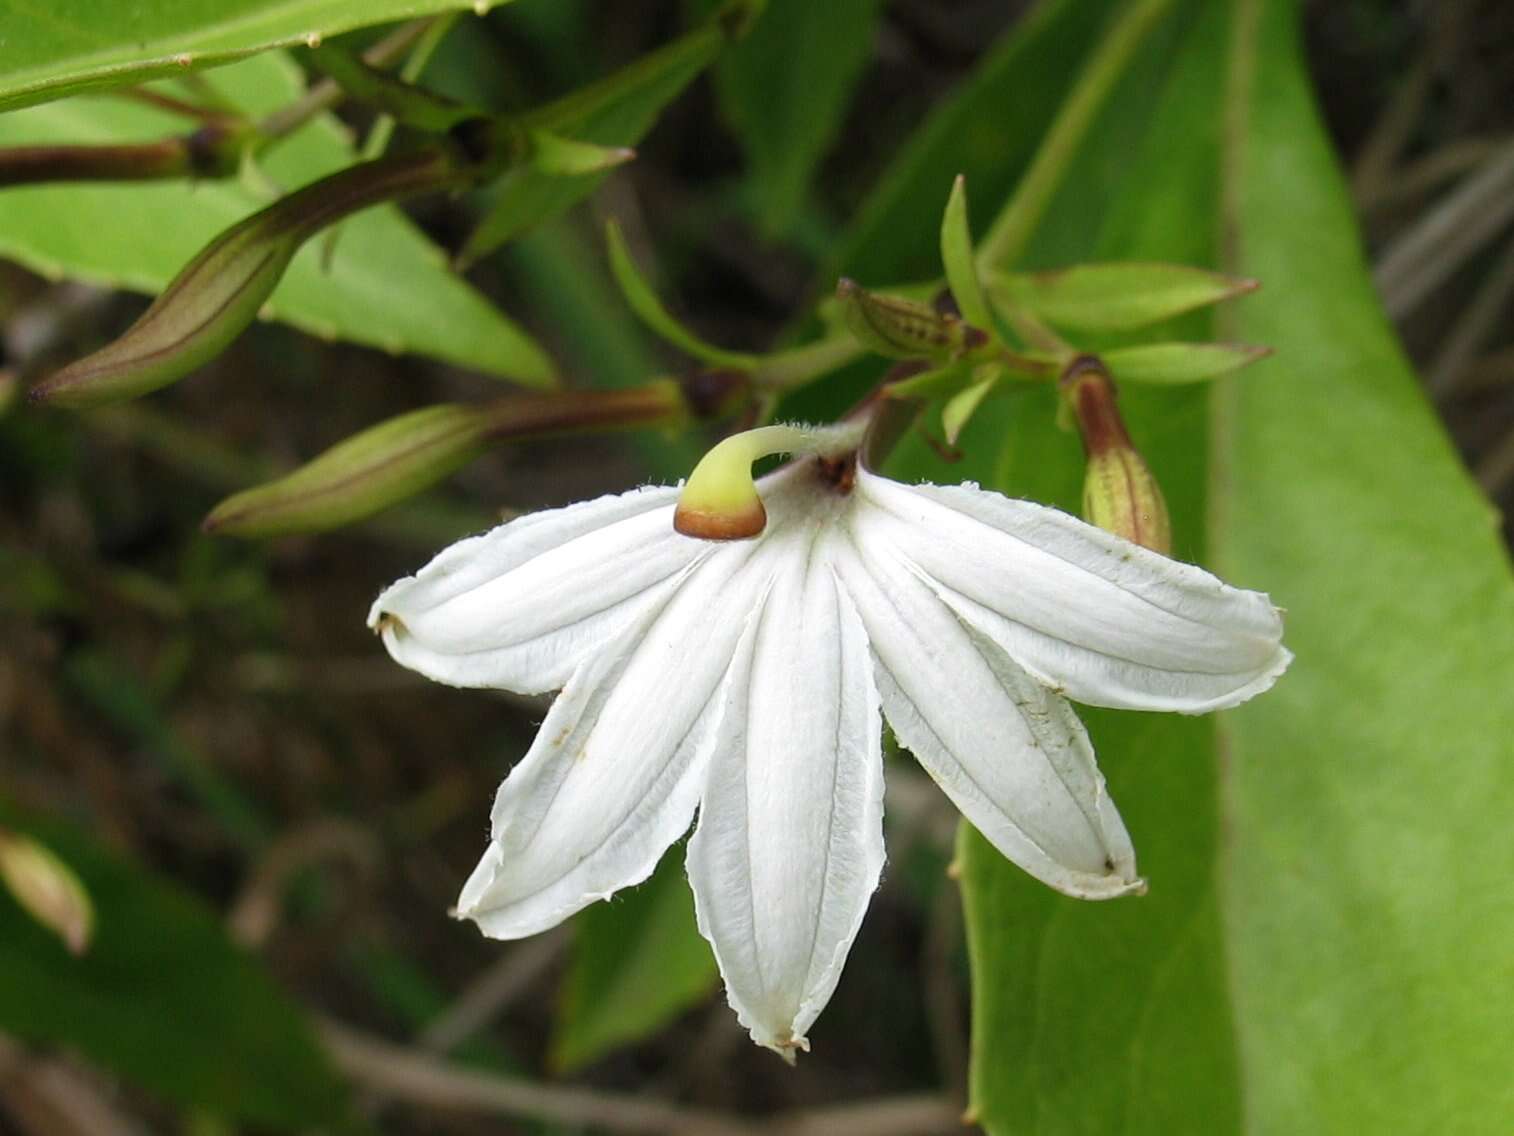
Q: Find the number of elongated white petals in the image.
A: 5